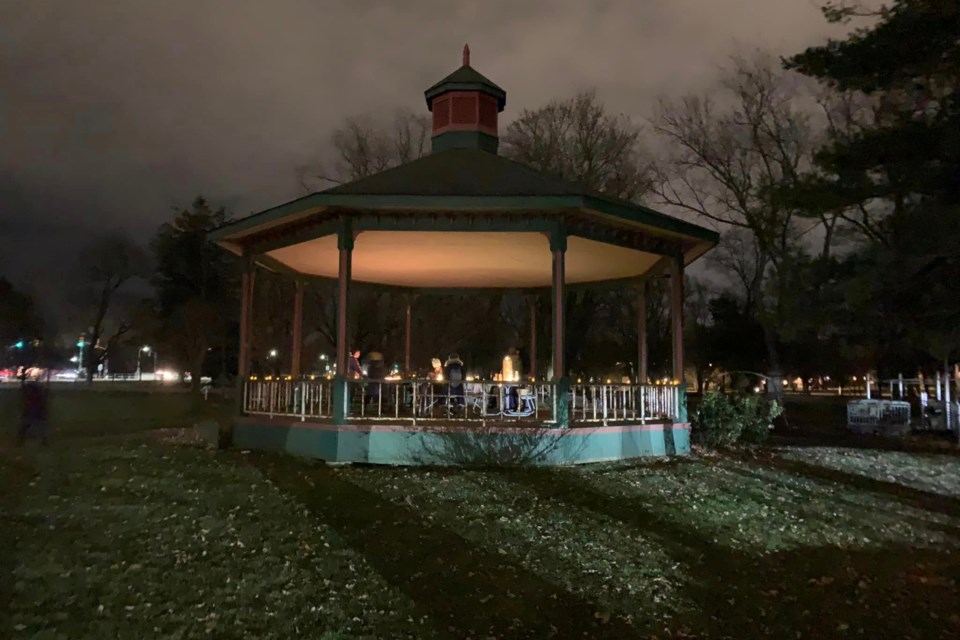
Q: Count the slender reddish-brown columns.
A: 8